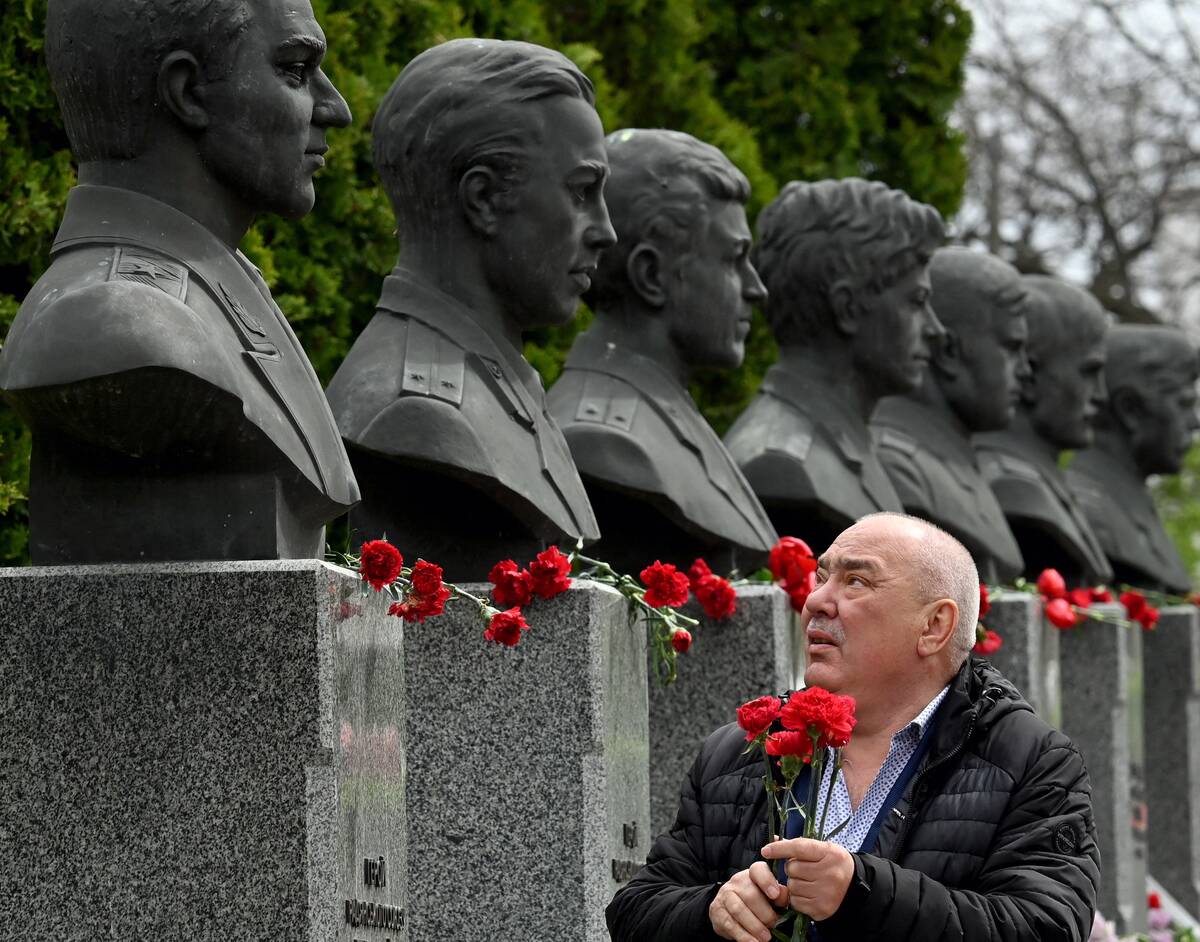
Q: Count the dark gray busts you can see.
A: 7